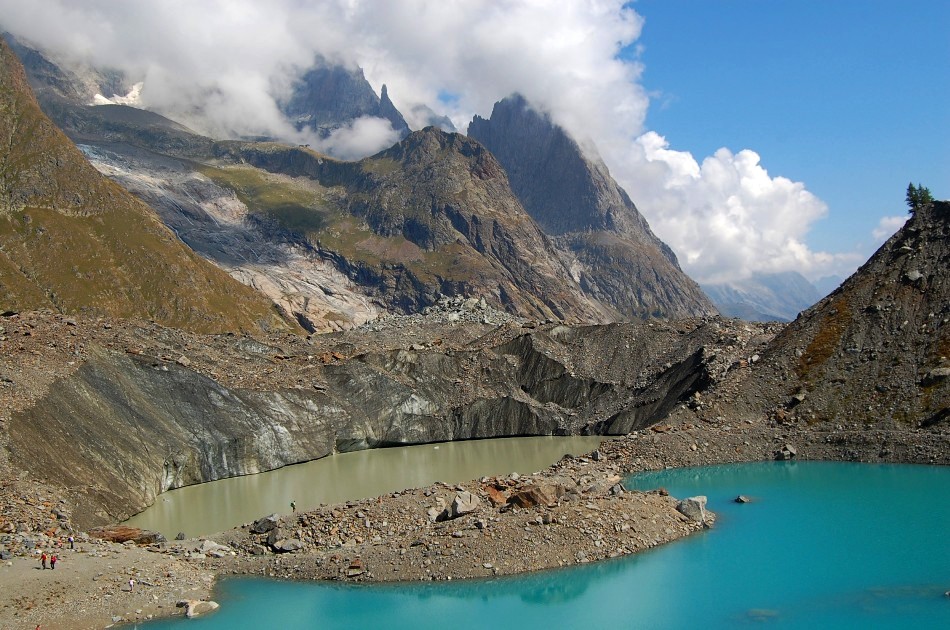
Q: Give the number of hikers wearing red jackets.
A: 2